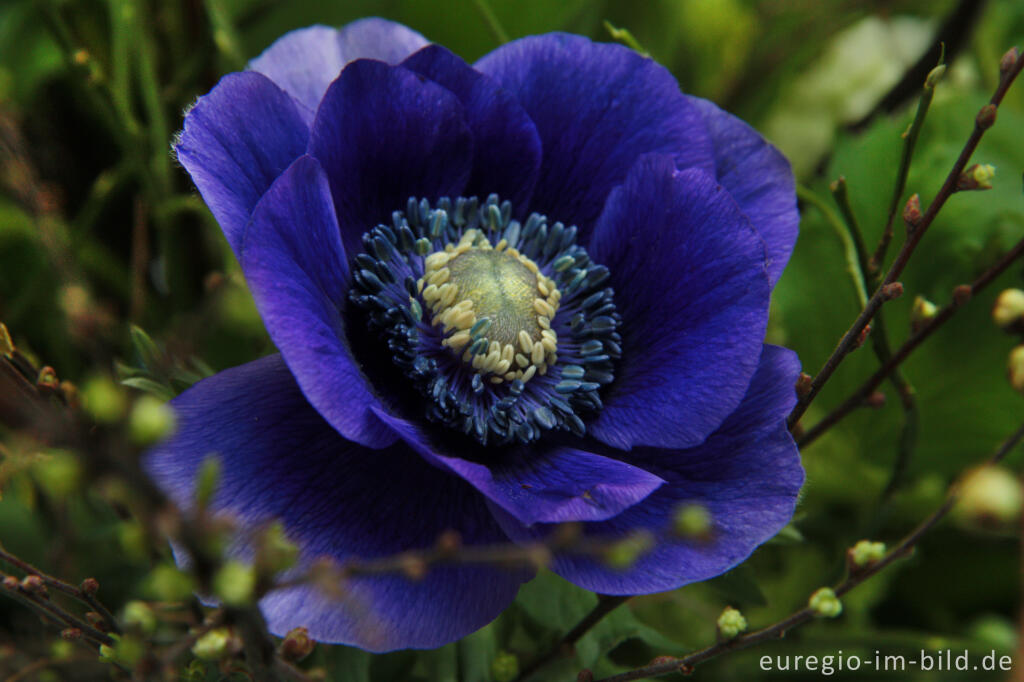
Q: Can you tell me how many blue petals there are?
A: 11